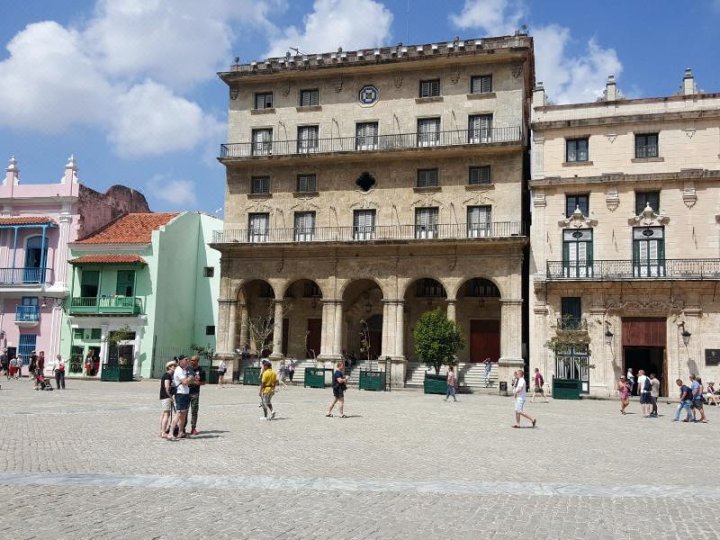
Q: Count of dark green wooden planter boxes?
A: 7